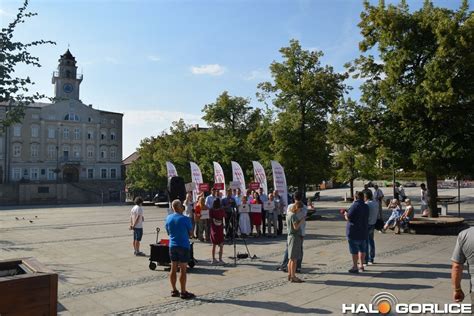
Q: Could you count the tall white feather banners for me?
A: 6